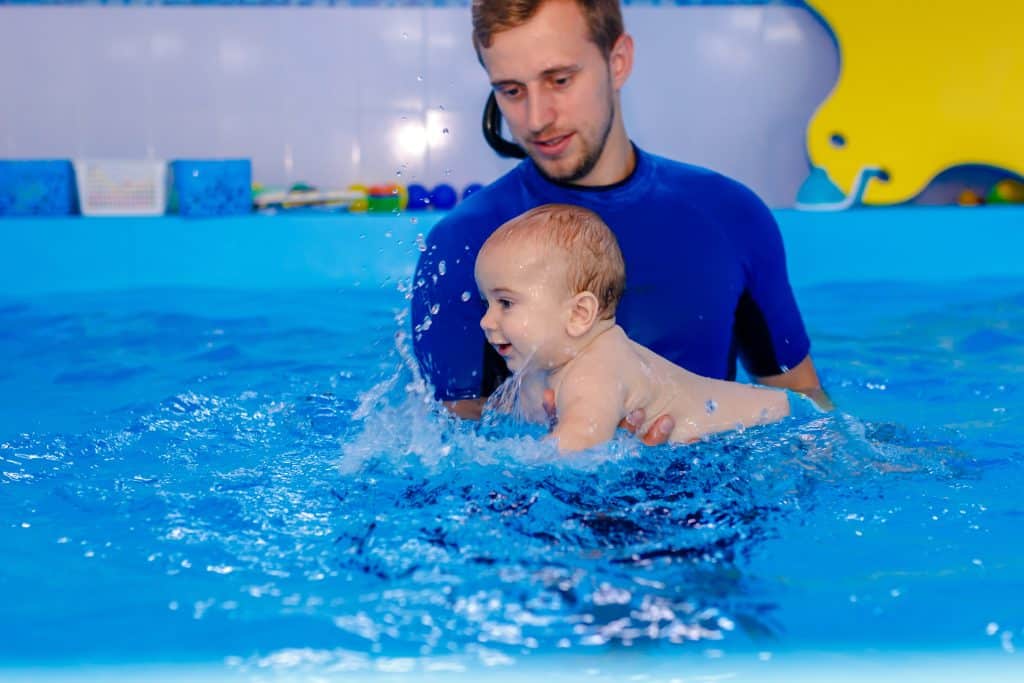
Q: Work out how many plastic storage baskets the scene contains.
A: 3